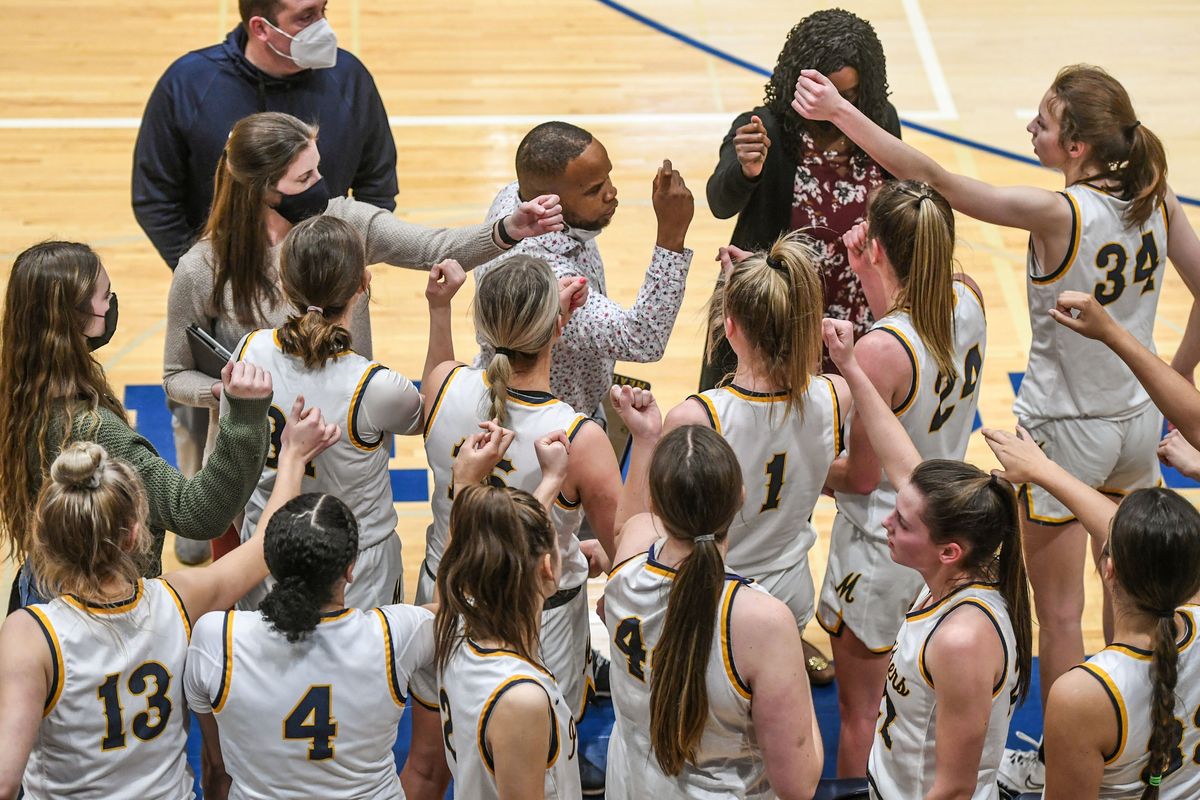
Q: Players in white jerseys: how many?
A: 11